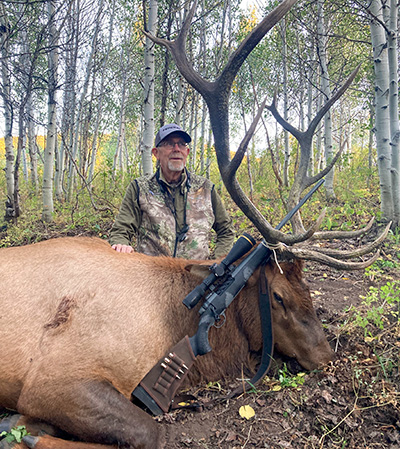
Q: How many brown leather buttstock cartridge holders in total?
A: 1